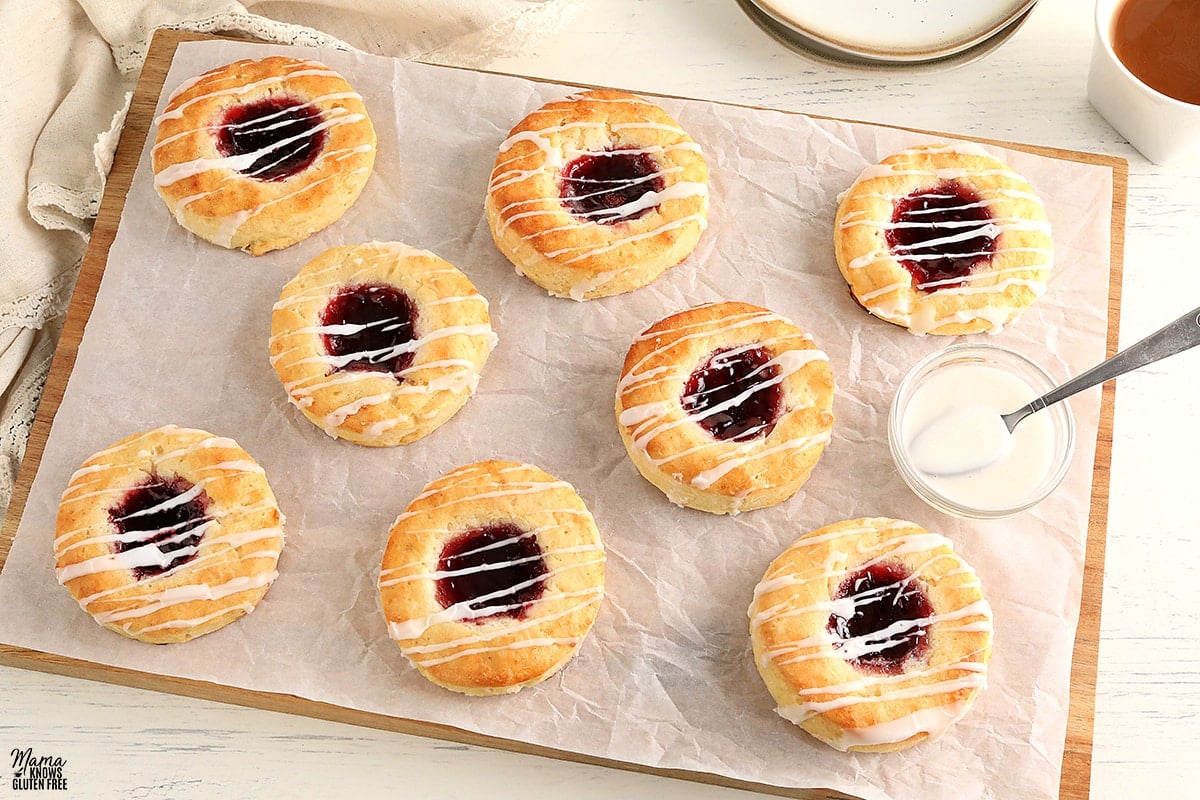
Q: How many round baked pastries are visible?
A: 8